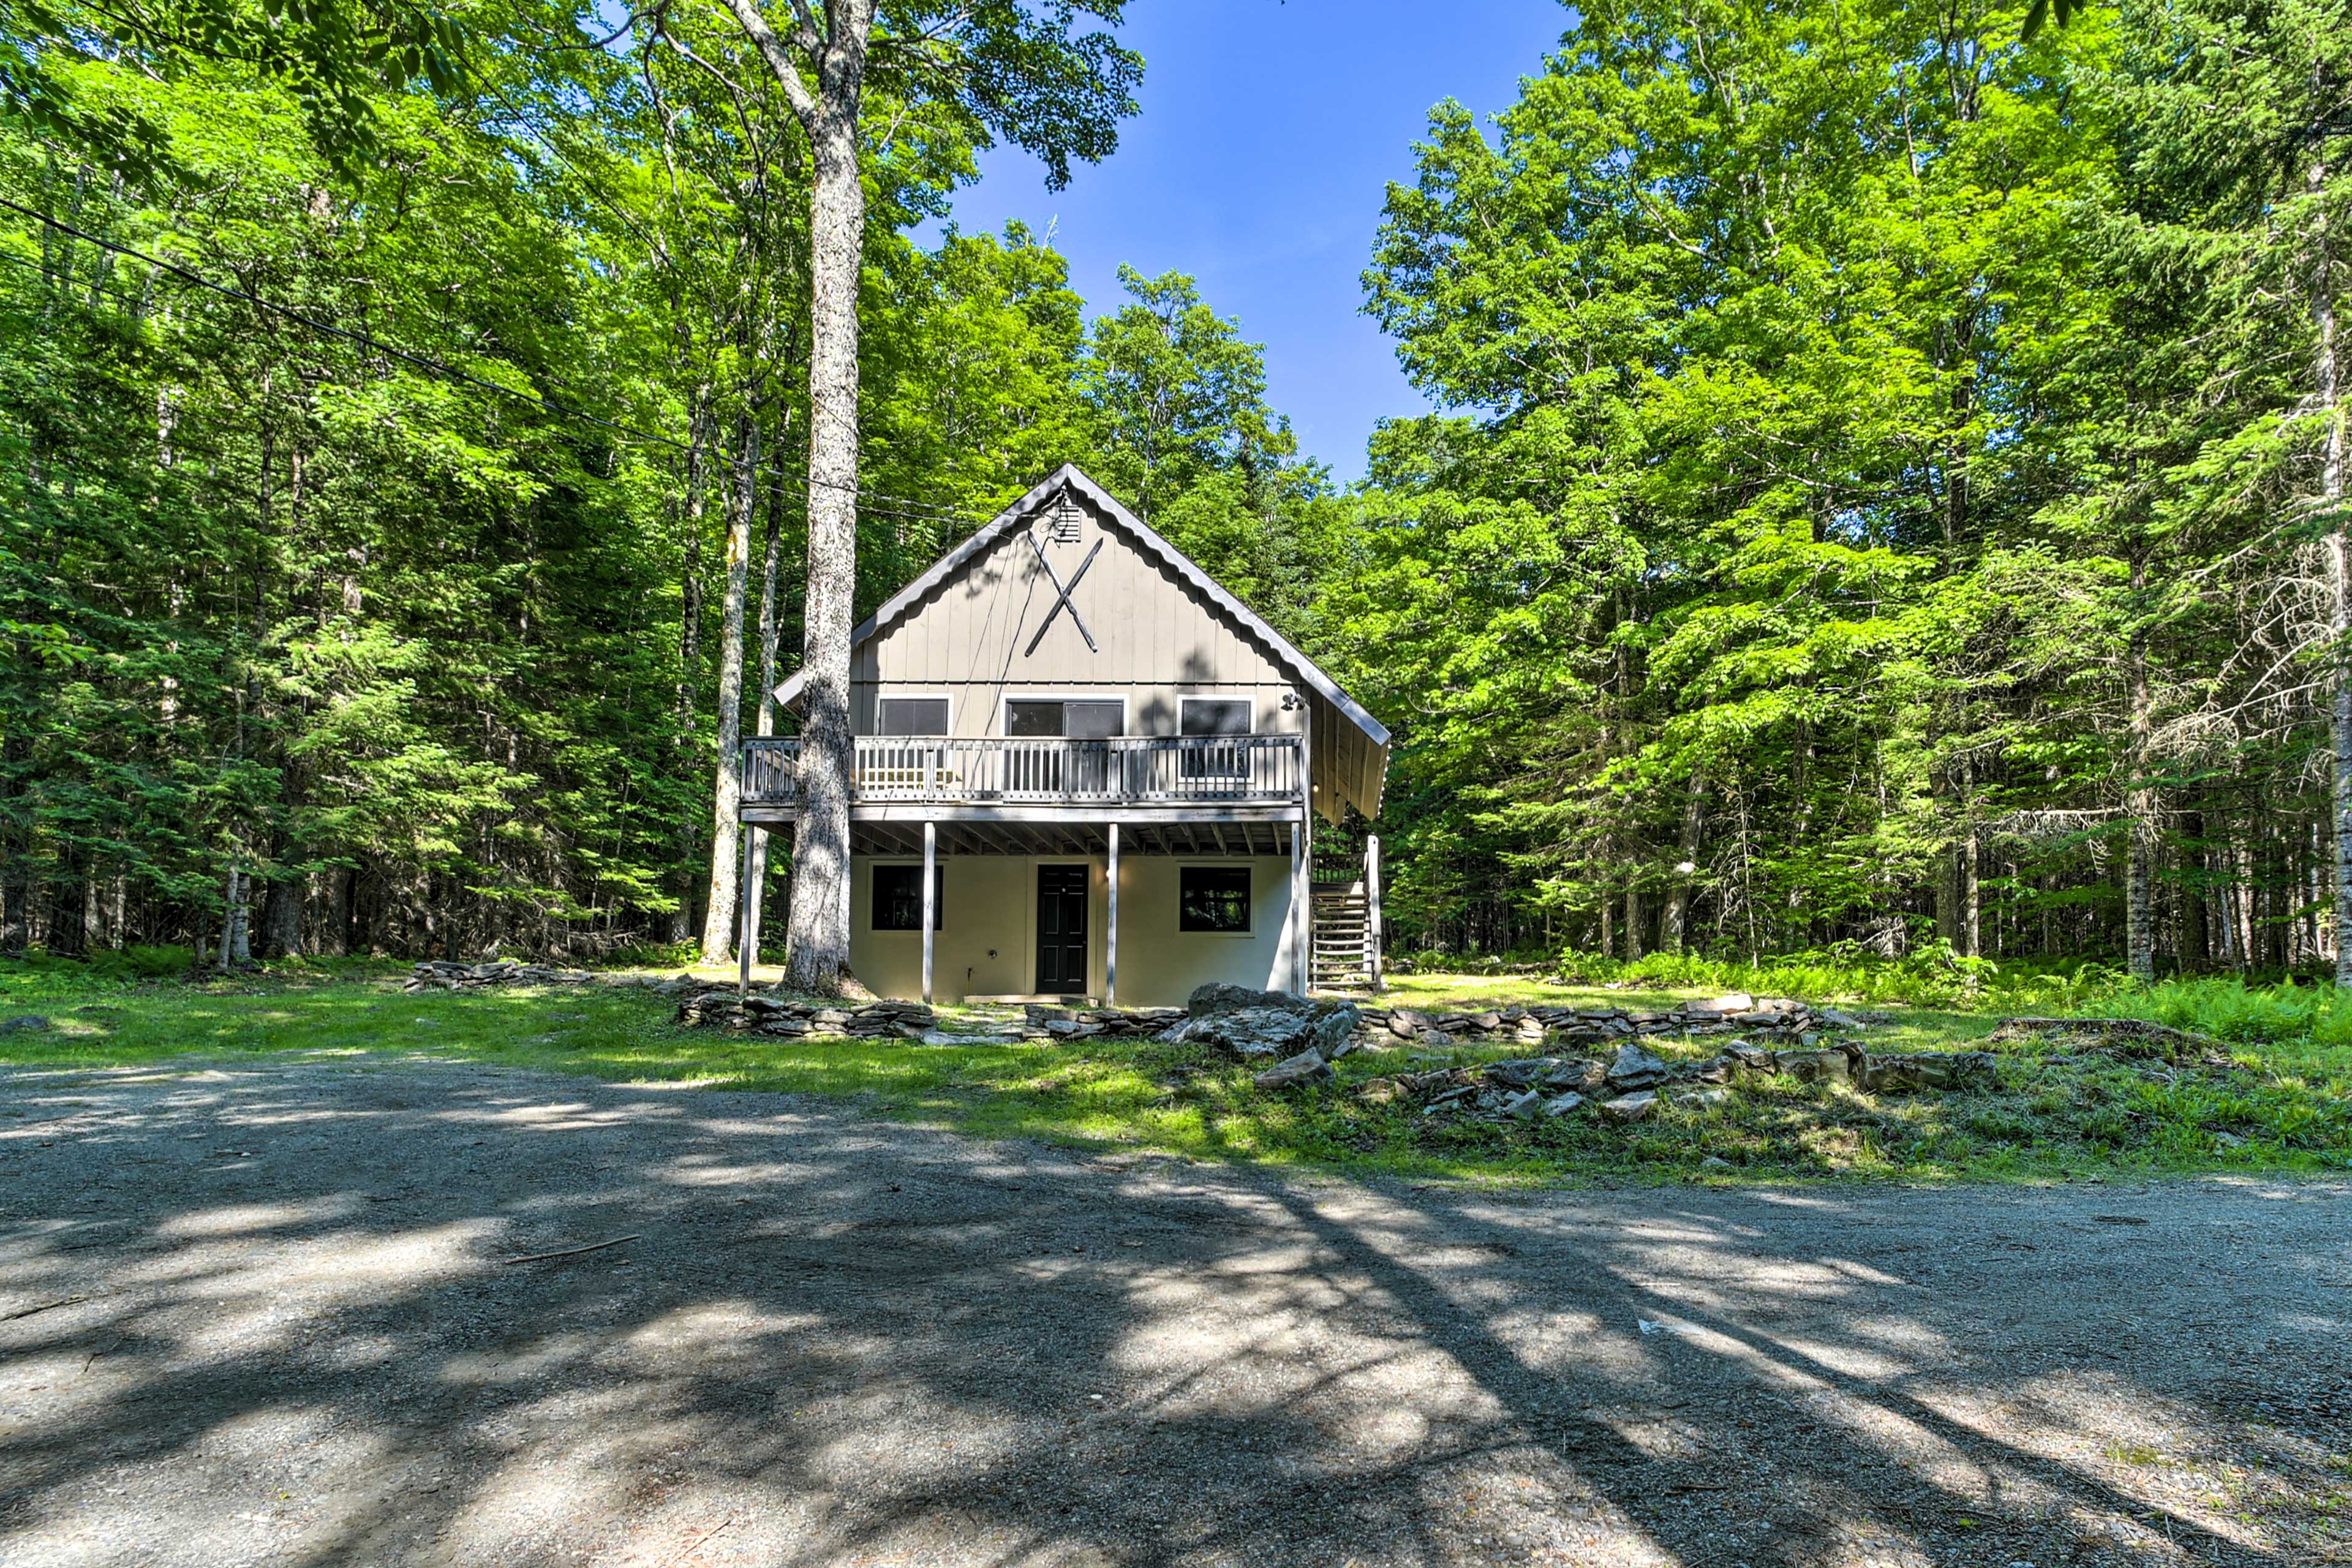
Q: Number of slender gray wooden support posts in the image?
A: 4